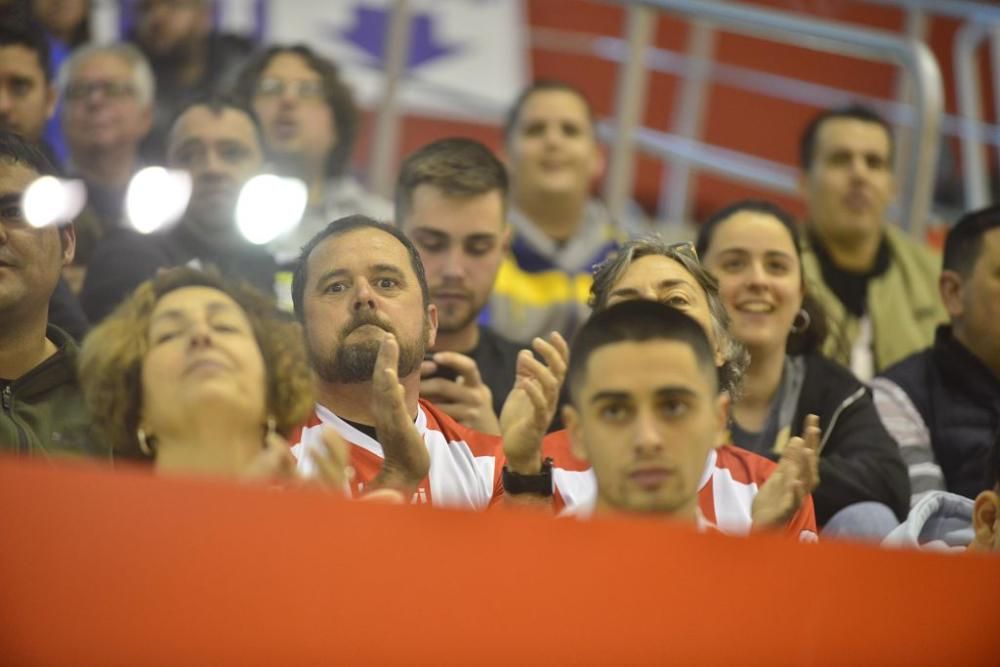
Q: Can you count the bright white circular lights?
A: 3